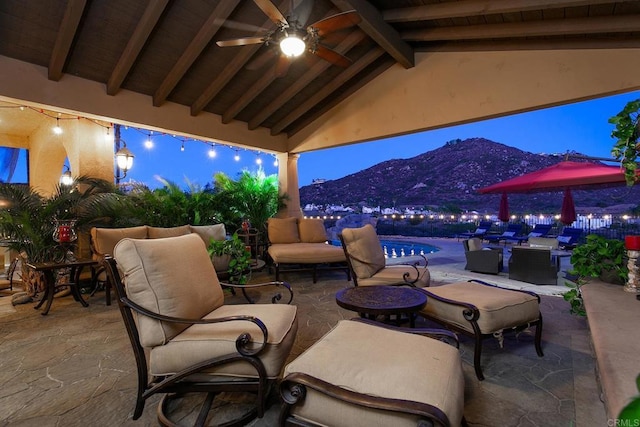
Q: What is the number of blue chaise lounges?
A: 4